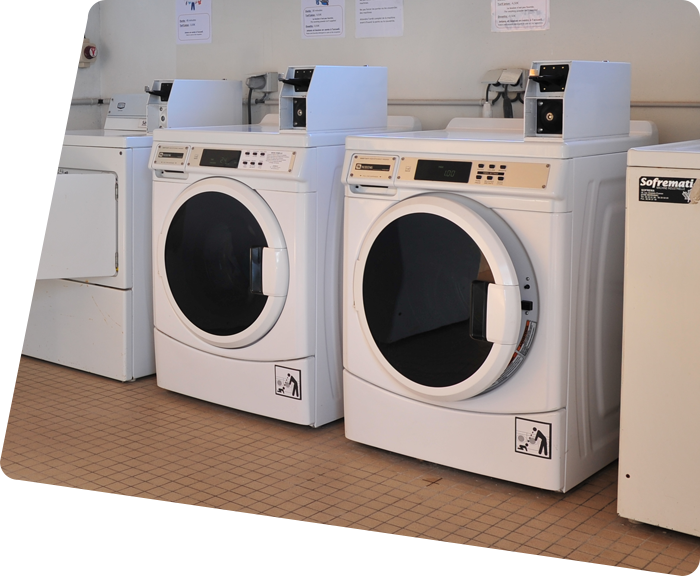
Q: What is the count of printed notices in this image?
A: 4